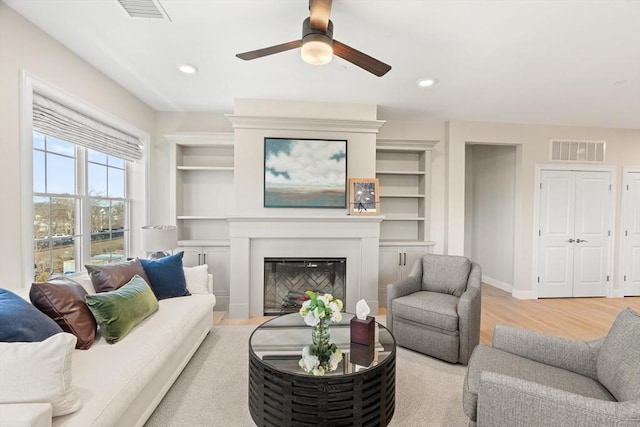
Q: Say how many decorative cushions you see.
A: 7